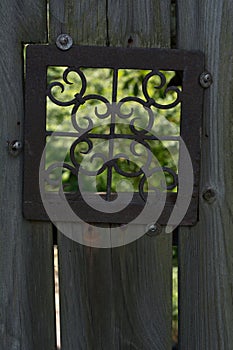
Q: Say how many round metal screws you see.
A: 5